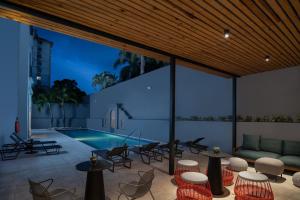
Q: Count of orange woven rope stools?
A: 4